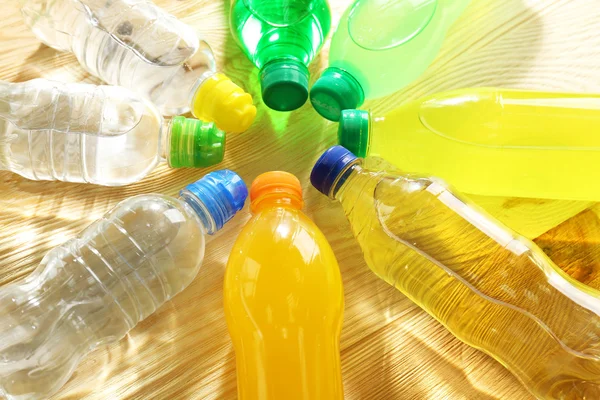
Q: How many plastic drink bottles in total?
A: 8